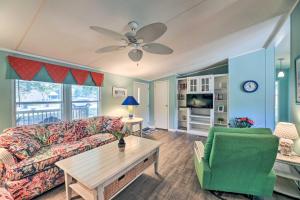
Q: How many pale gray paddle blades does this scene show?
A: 5